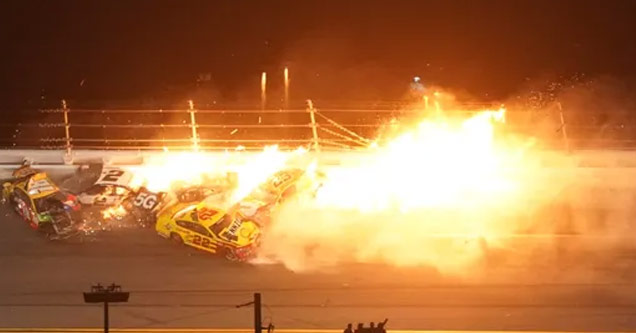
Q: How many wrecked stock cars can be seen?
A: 5